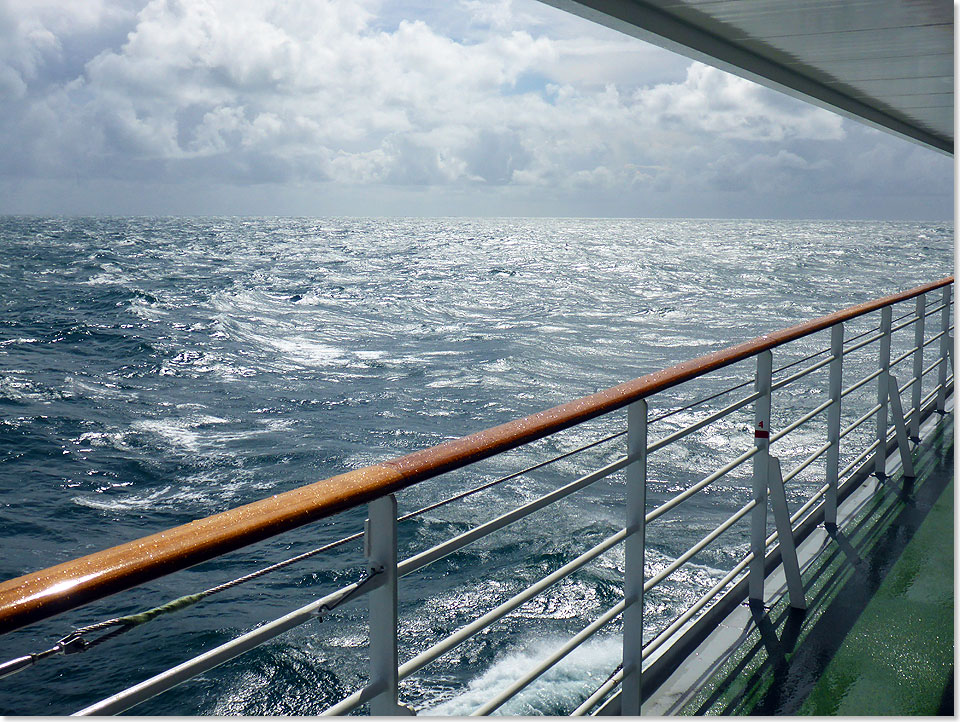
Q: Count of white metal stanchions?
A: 7